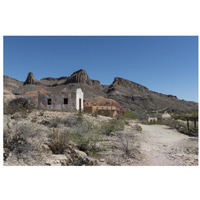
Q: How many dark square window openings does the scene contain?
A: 2